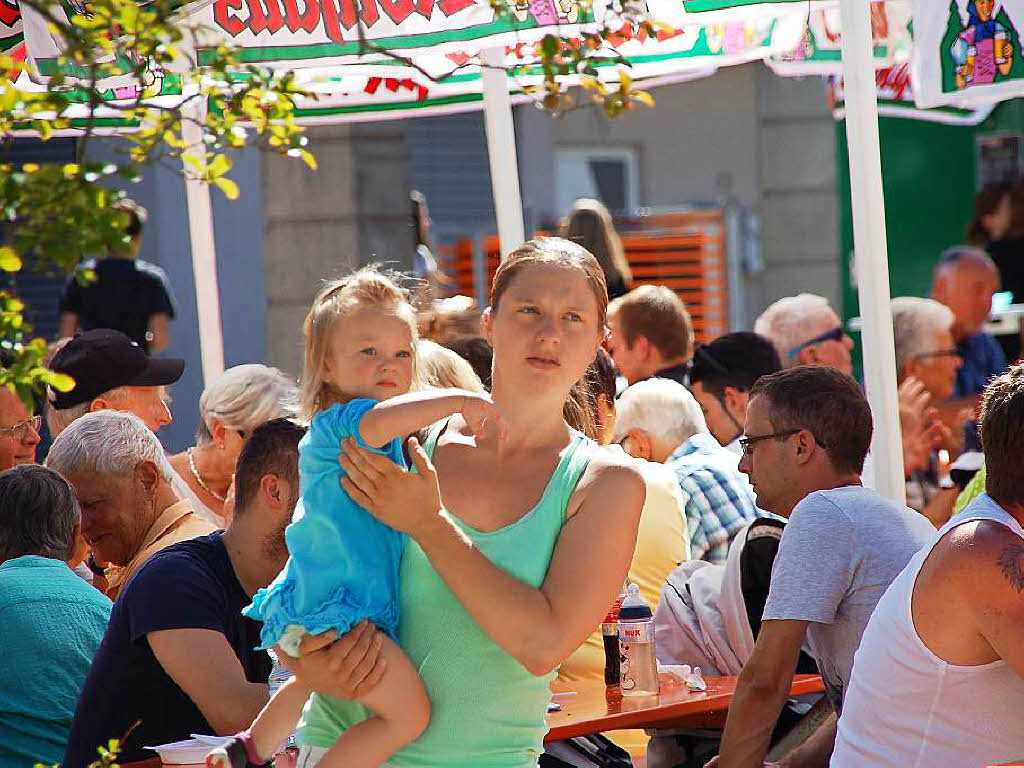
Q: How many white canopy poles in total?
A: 3